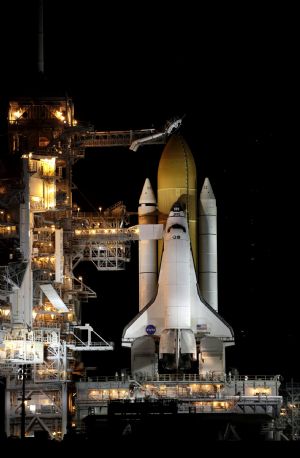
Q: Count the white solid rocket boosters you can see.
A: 2